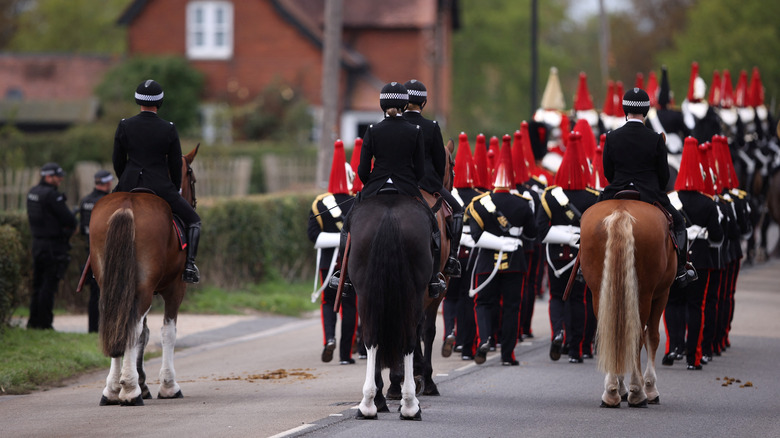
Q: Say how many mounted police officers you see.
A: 4